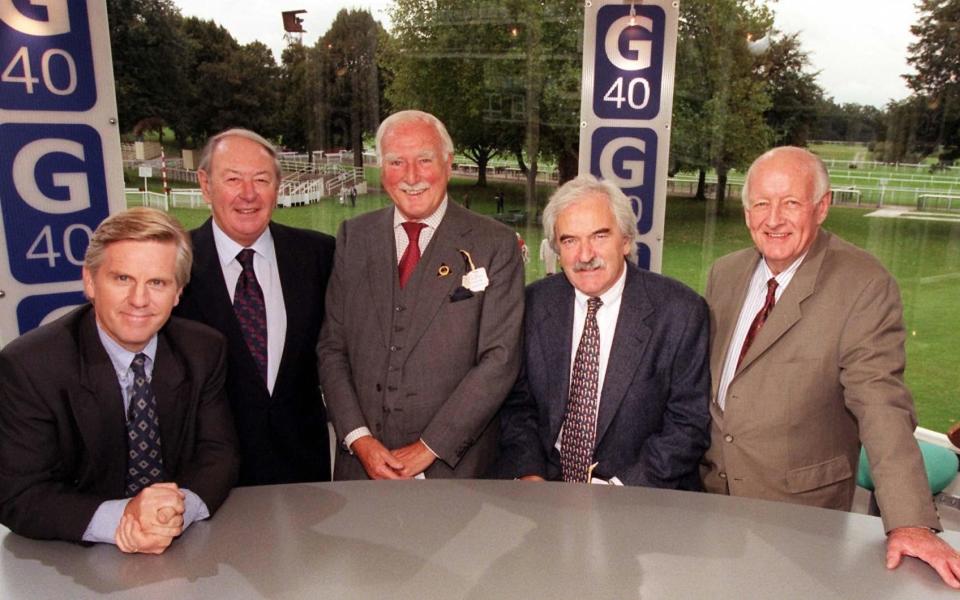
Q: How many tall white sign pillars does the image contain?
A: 2